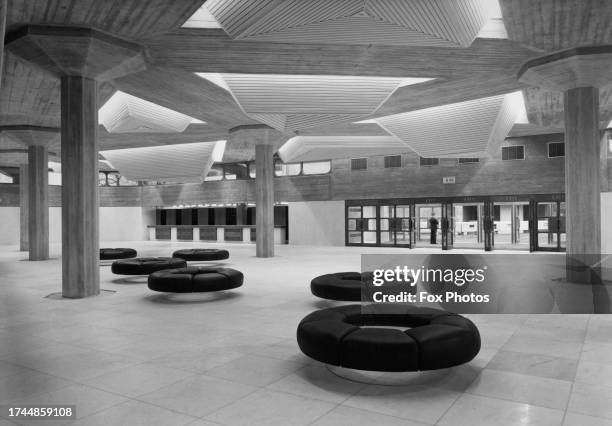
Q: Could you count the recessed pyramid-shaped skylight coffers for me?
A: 6